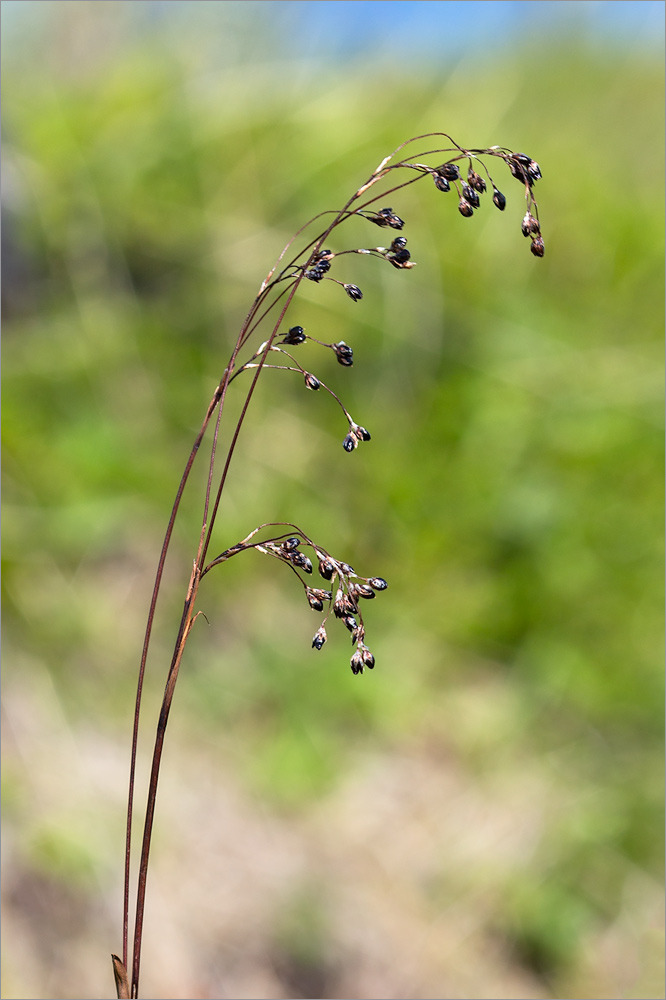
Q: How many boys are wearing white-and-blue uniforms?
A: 0